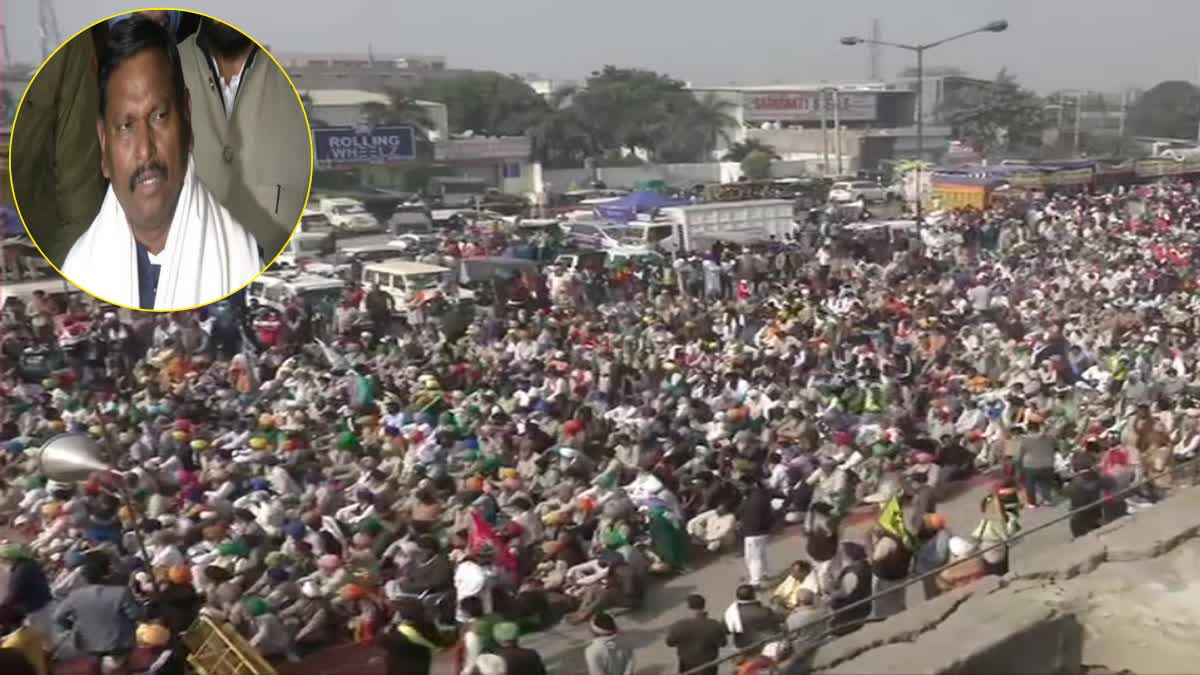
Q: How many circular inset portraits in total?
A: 1